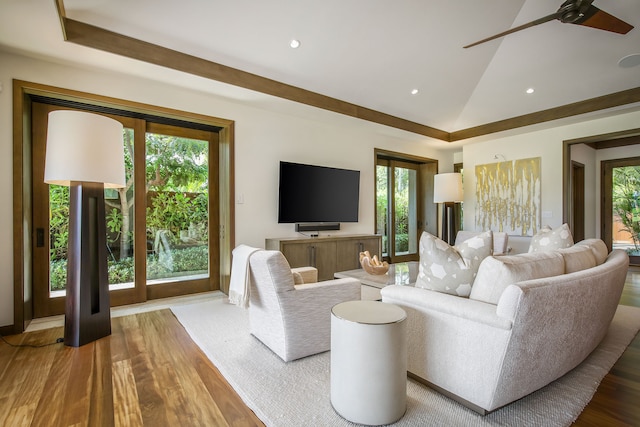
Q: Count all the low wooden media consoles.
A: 1